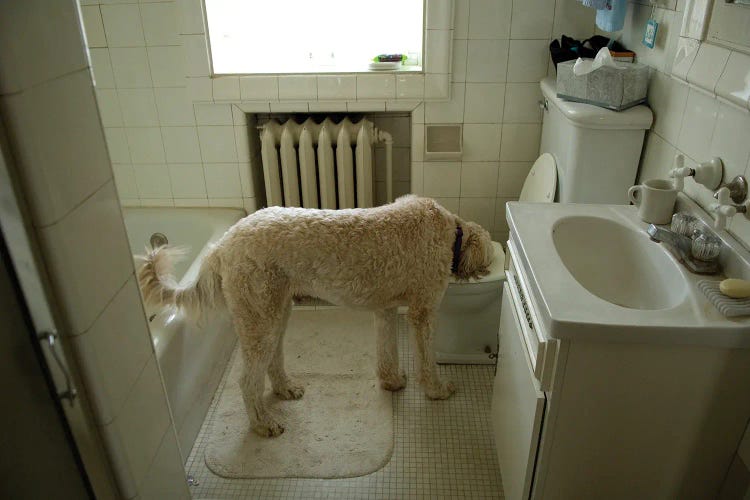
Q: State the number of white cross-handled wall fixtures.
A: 2